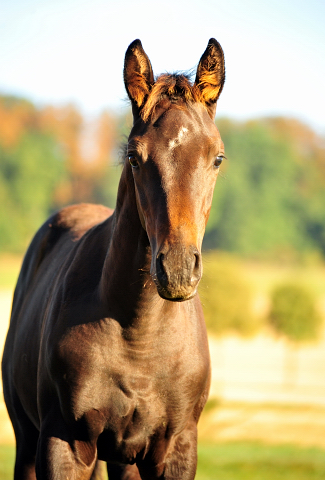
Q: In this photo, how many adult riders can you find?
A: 0